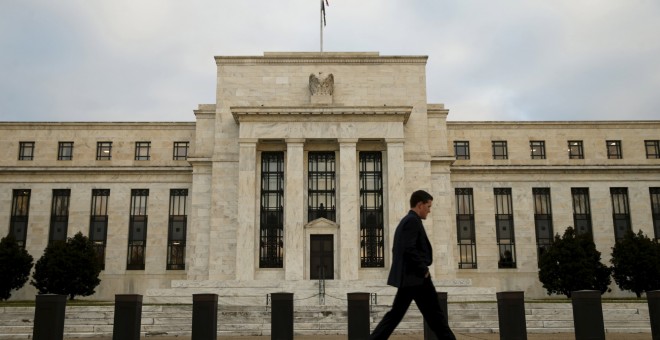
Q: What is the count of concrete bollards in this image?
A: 9